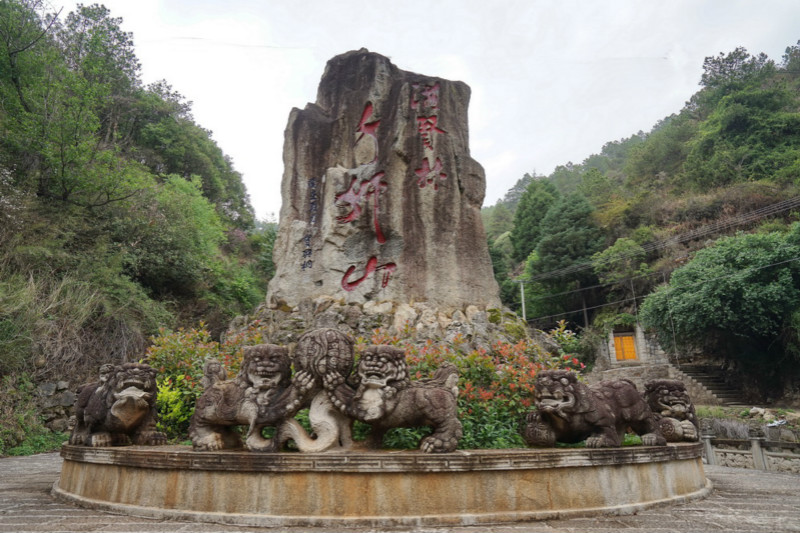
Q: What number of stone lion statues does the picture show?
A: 5